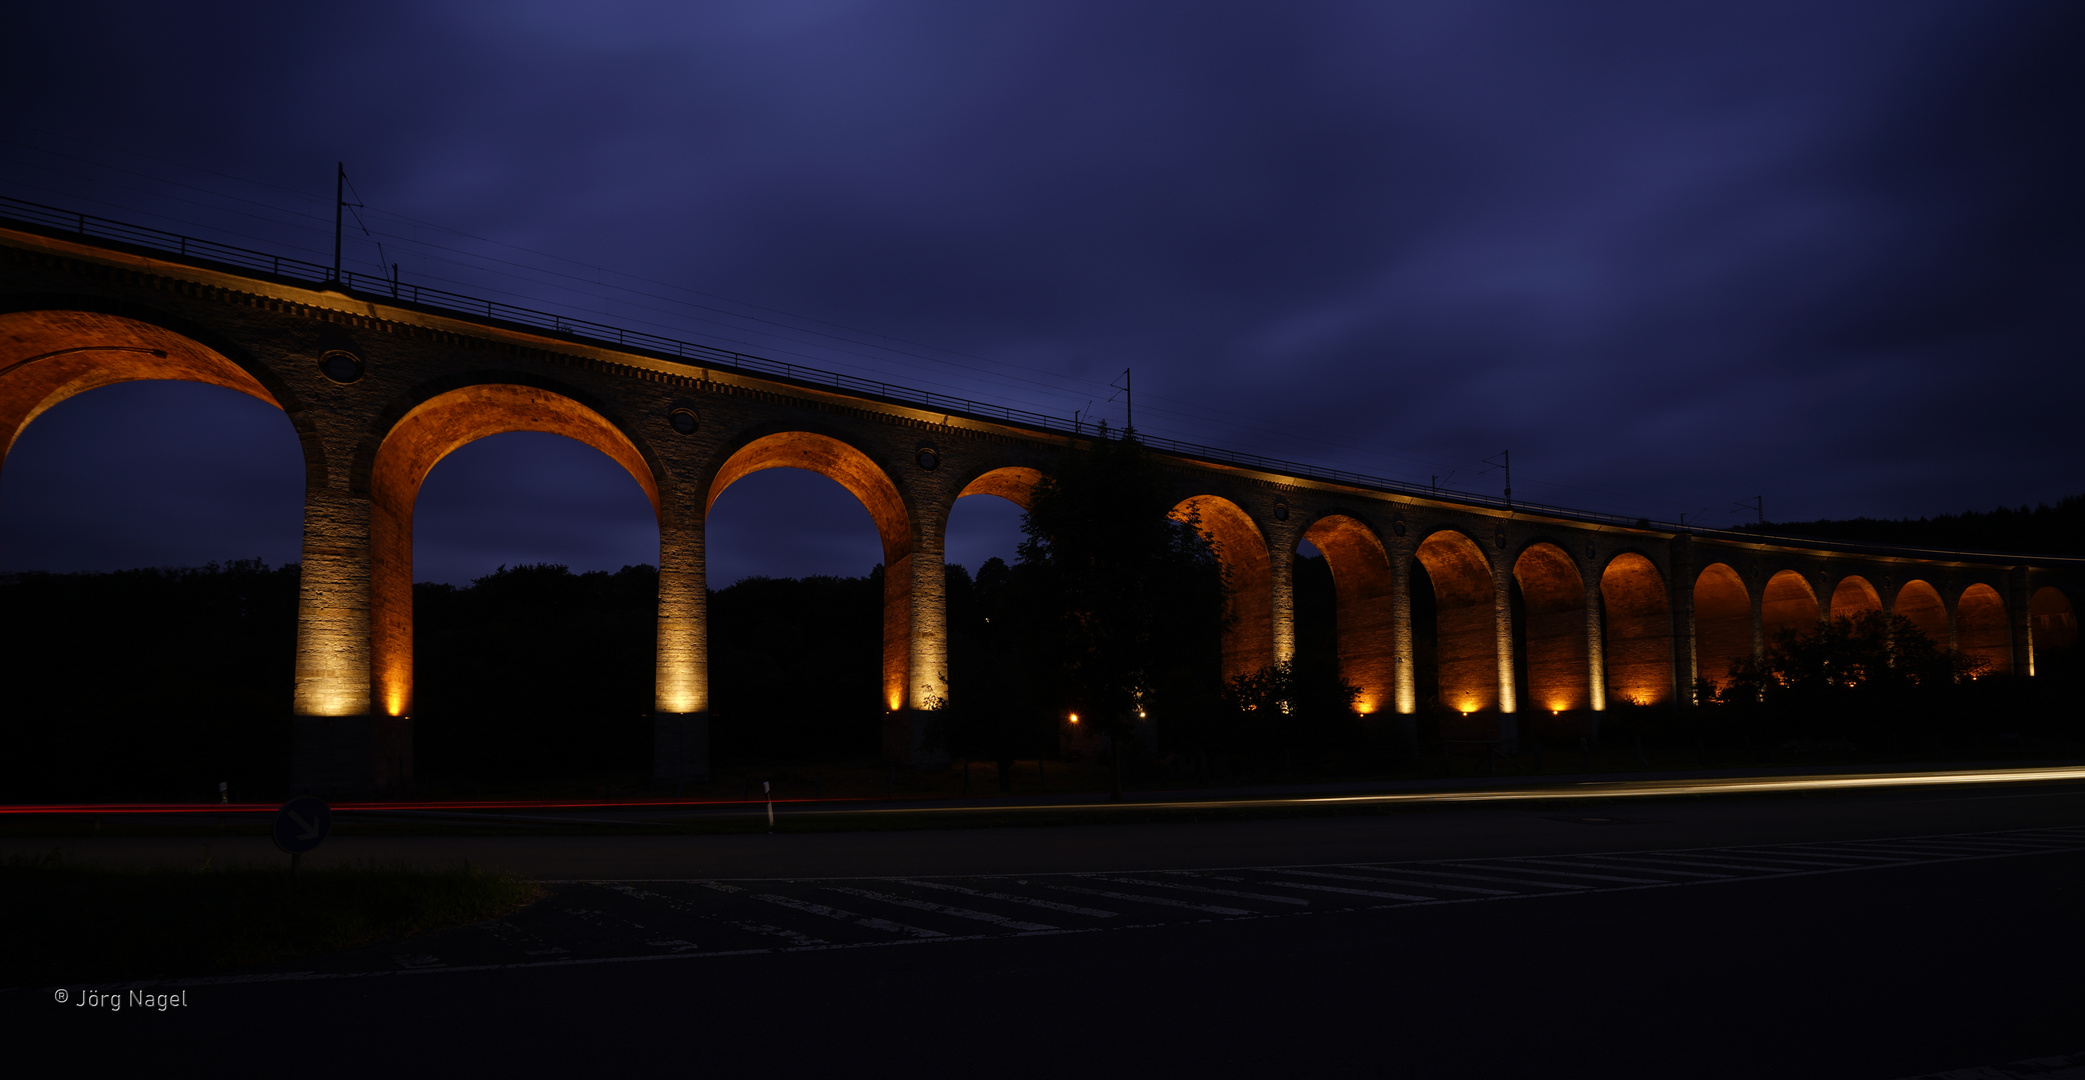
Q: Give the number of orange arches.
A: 15